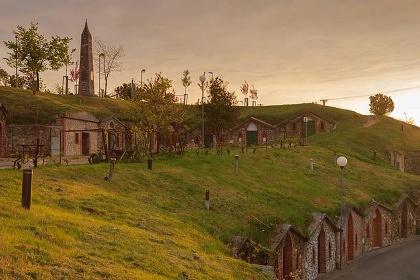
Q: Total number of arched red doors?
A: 5